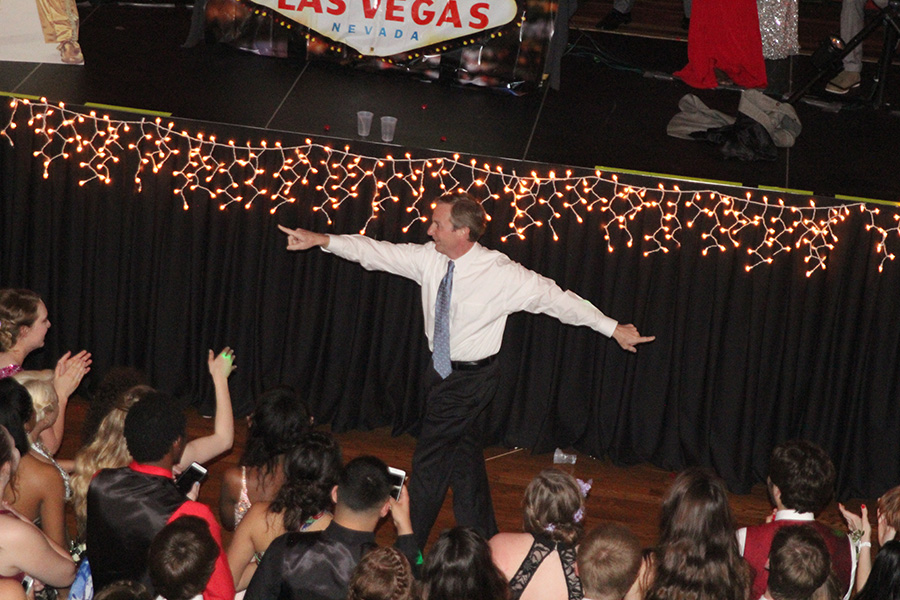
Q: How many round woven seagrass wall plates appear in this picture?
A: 0